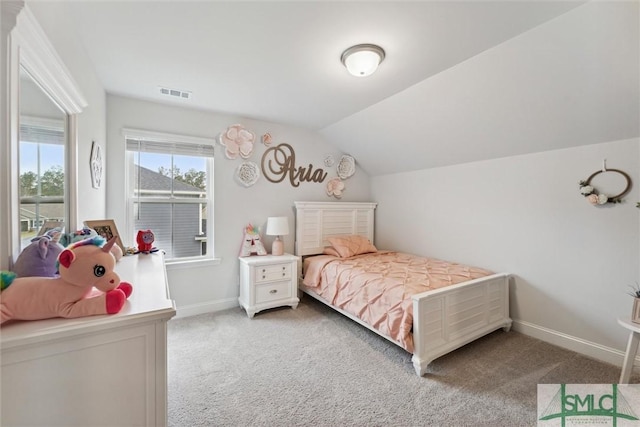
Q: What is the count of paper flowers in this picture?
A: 6